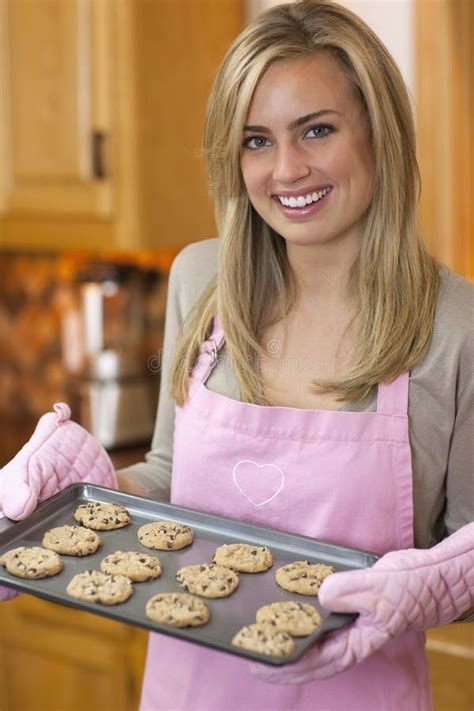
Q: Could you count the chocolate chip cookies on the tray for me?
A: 12